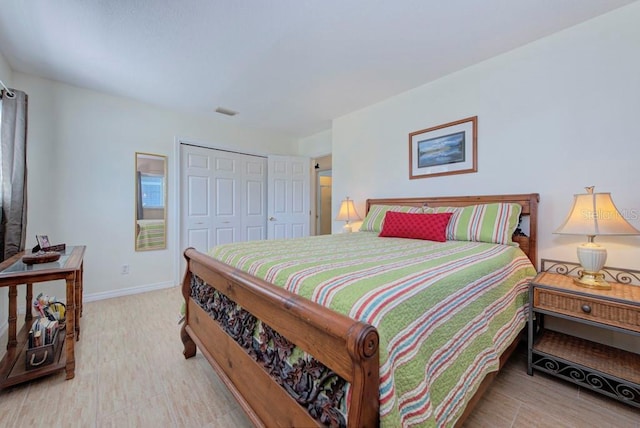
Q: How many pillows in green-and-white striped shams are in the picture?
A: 2